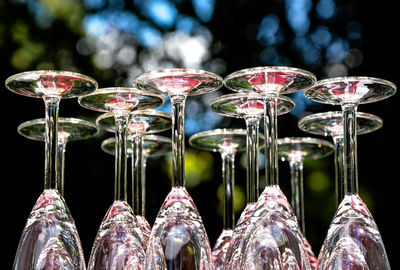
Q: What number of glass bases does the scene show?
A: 12